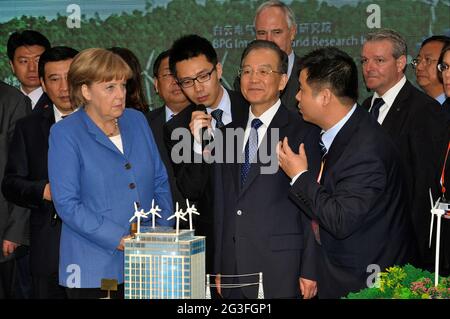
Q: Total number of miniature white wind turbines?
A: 5